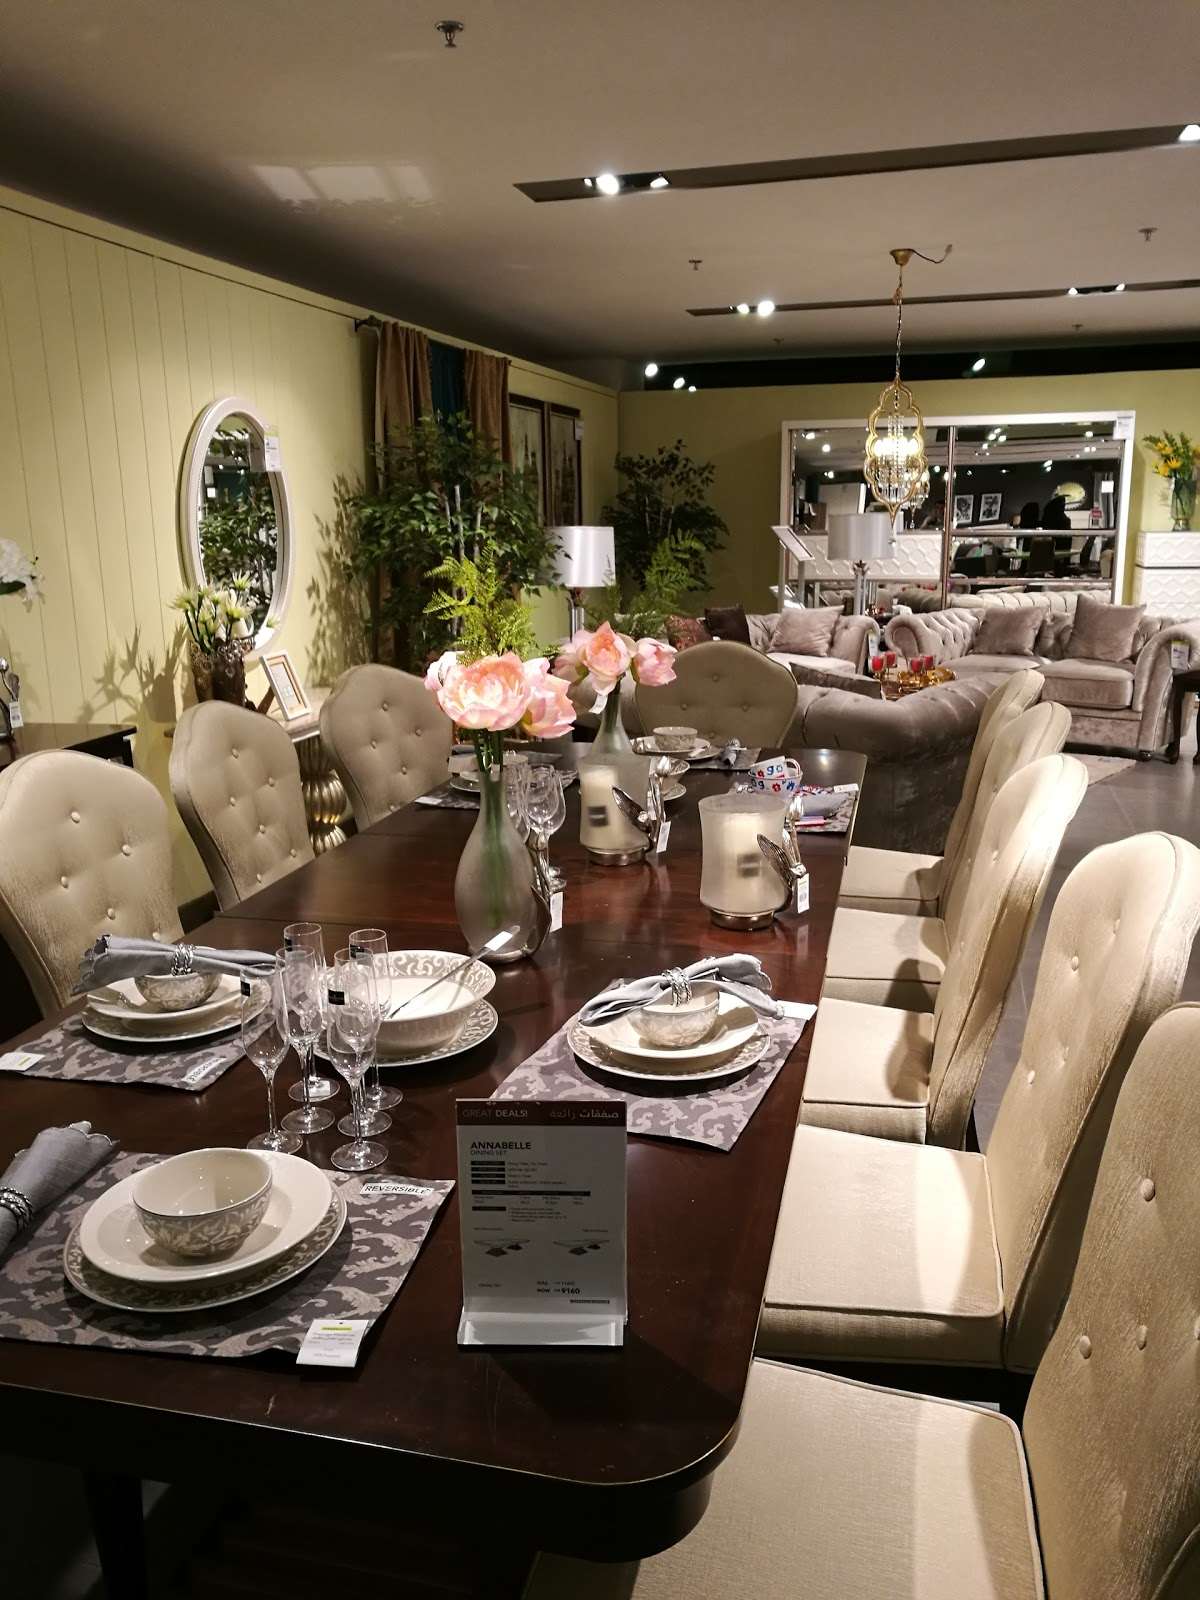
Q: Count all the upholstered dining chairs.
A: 9